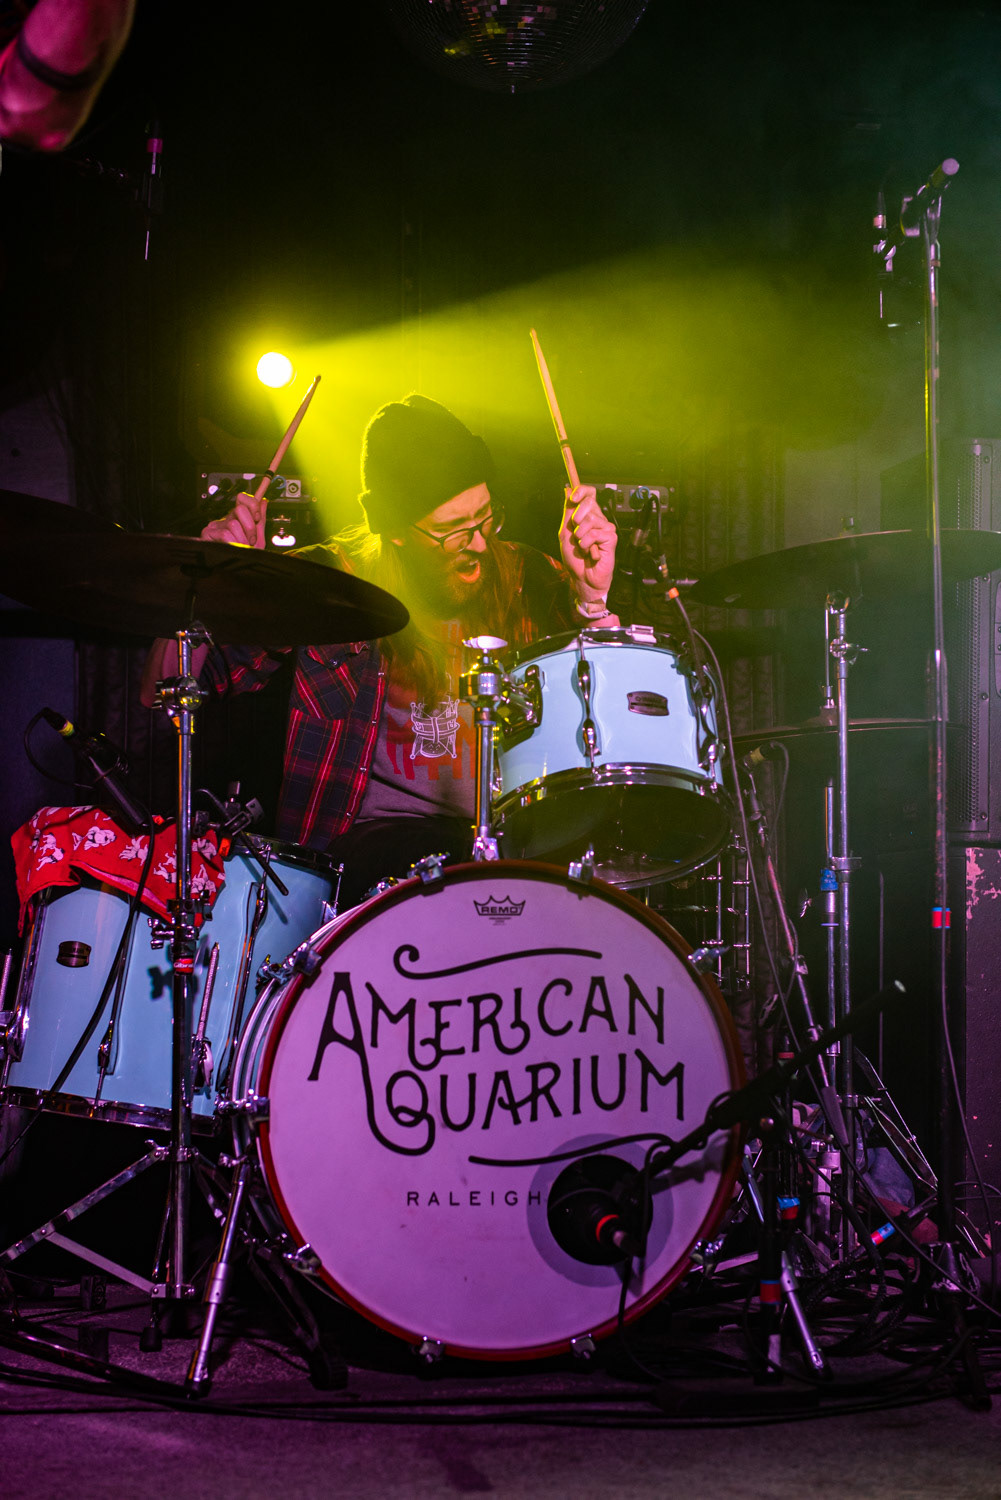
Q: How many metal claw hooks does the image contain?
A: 9